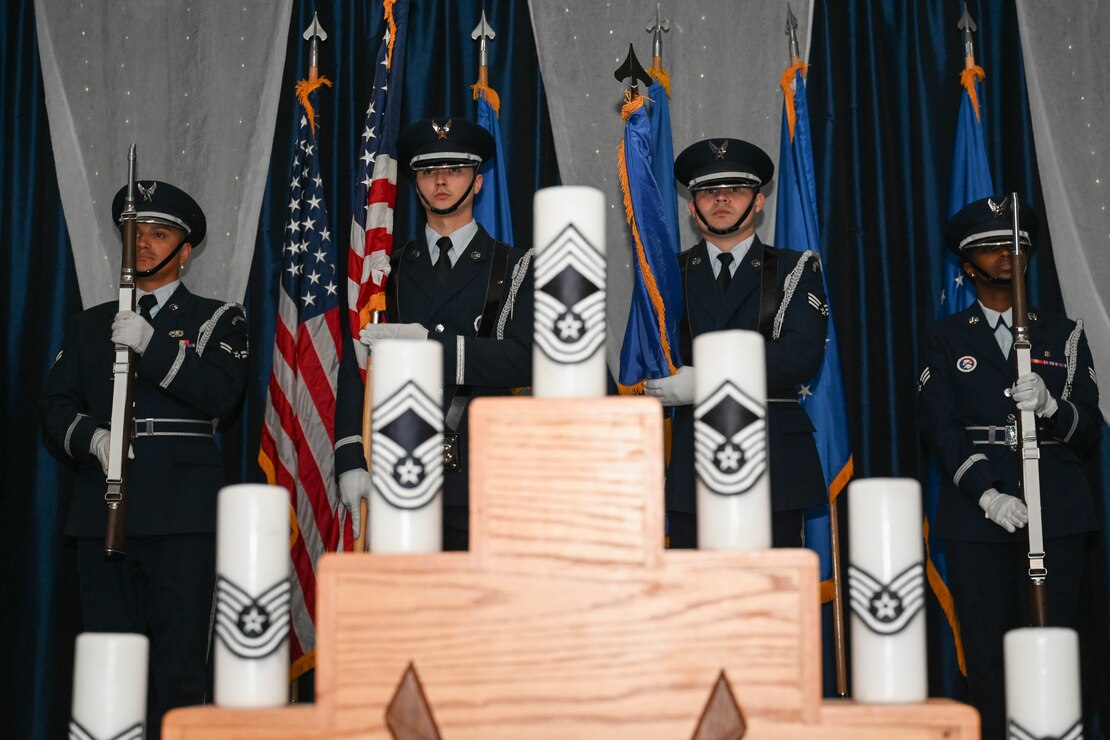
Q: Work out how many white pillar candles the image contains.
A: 7